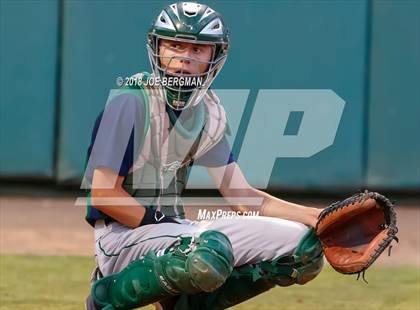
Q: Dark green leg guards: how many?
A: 2